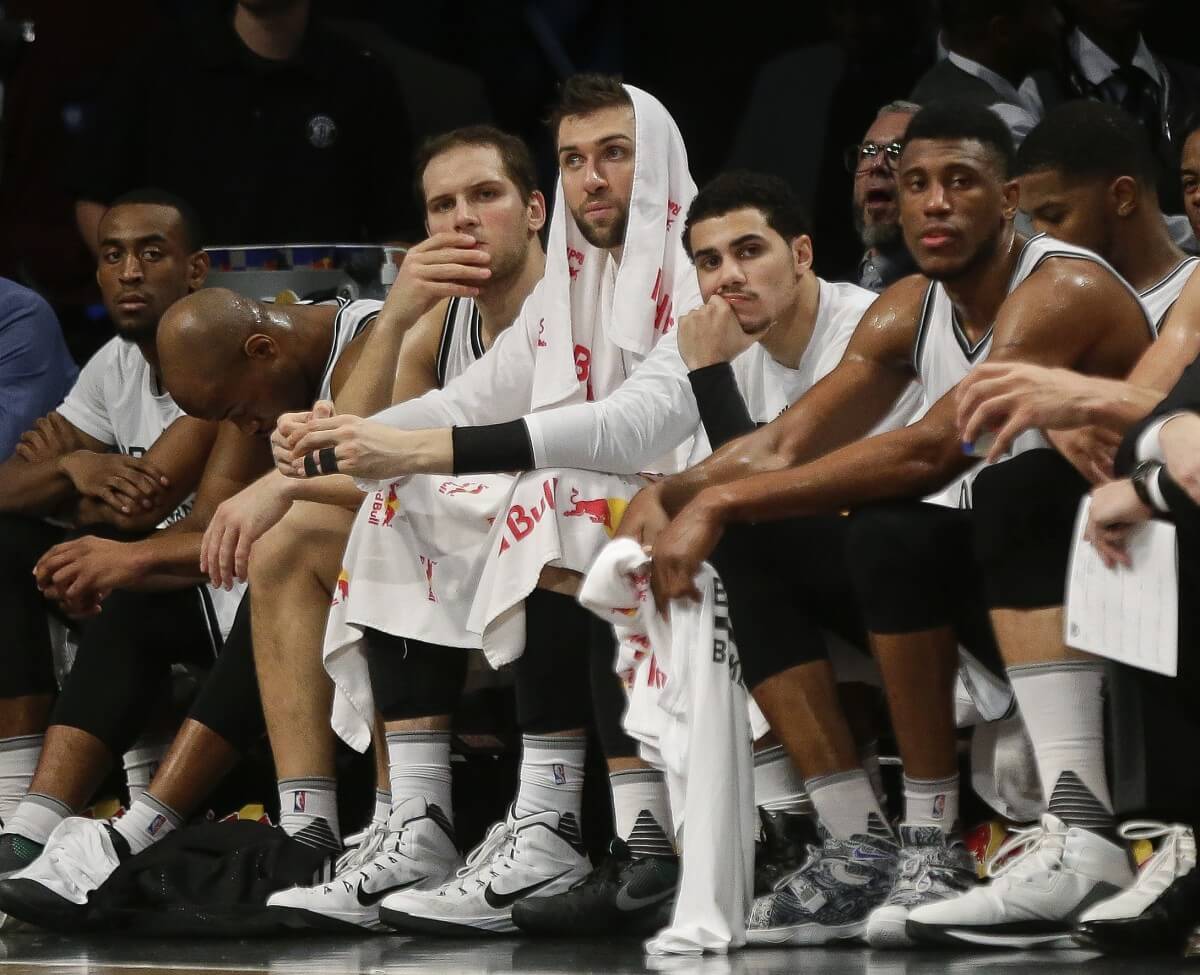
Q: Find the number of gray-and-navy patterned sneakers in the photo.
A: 2